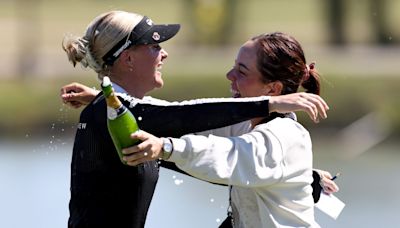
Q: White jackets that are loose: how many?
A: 1